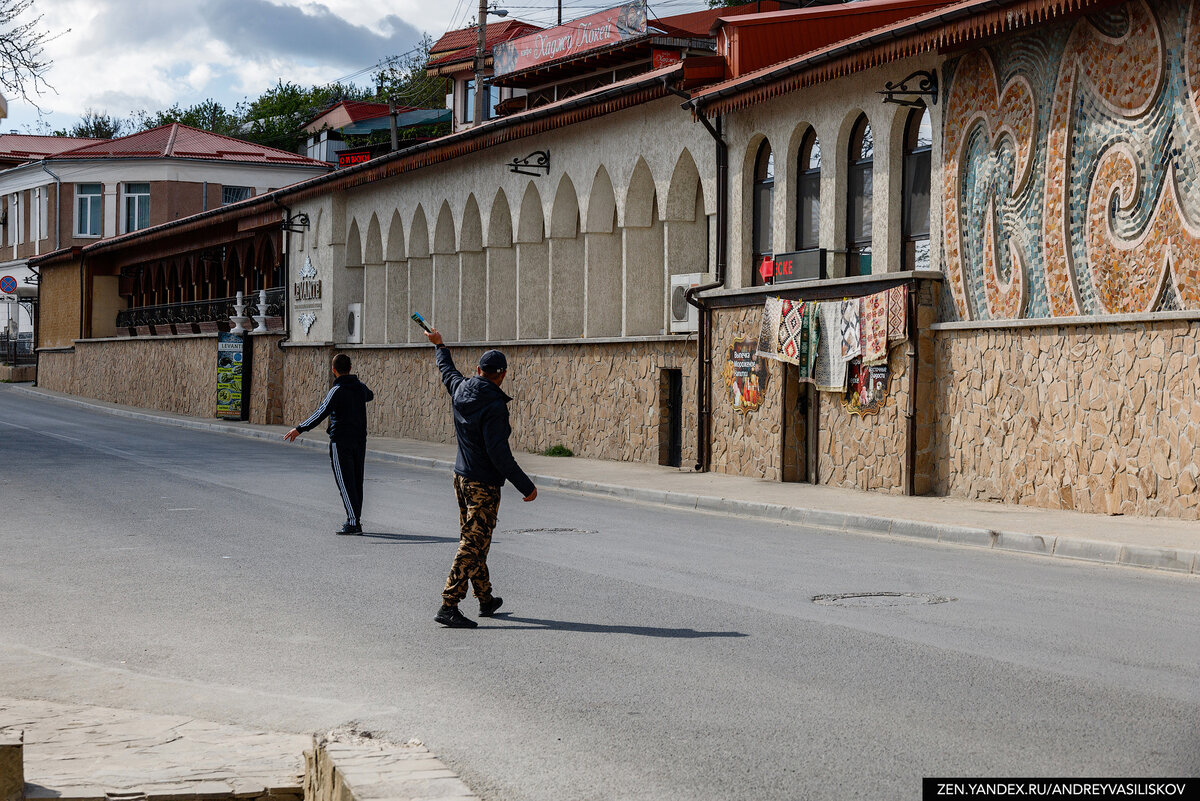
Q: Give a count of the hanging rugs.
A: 7